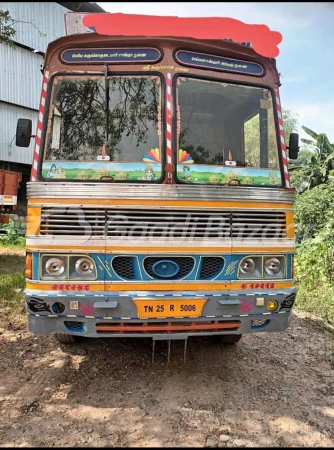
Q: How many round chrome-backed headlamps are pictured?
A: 4